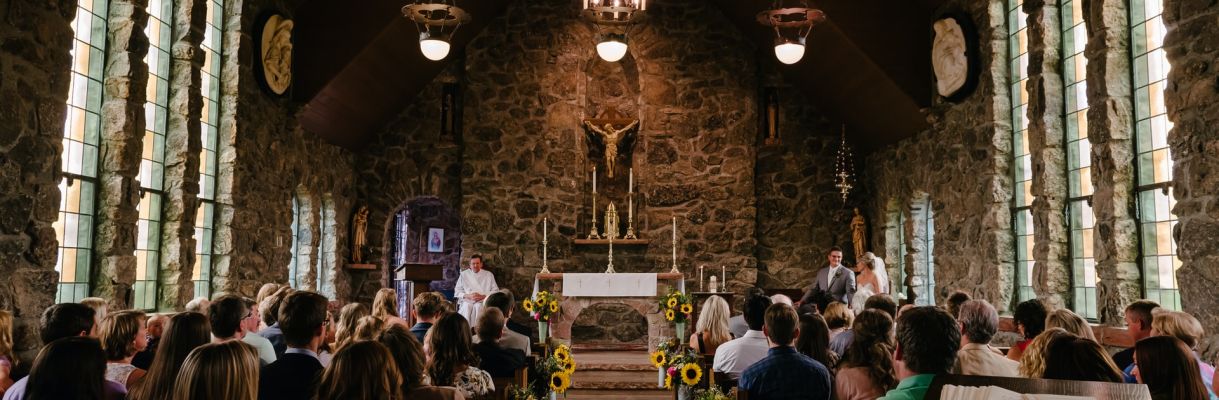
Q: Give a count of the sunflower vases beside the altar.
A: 2